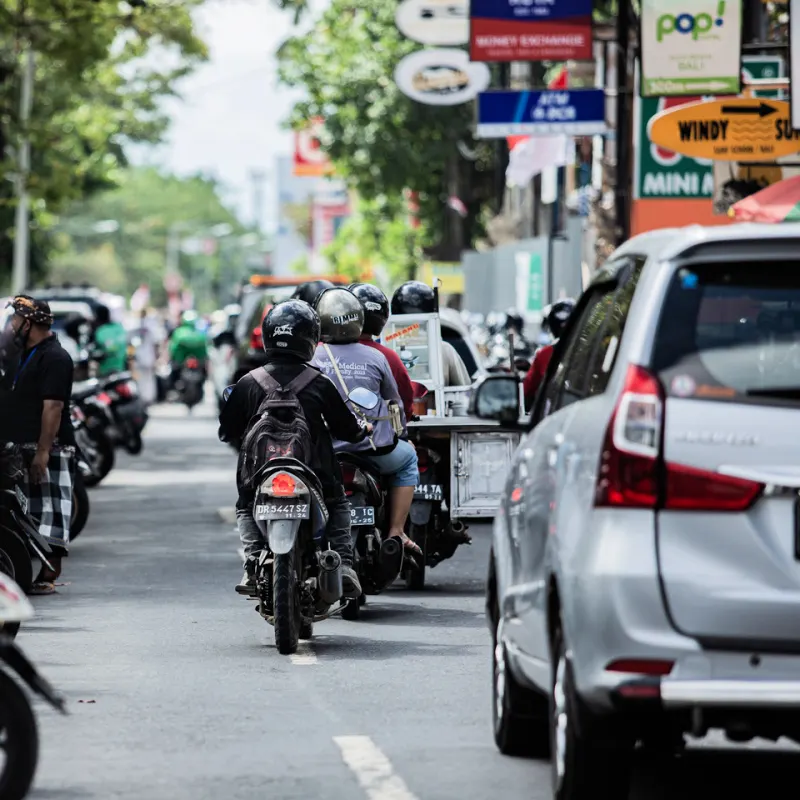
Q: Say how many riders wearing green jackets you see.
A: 2